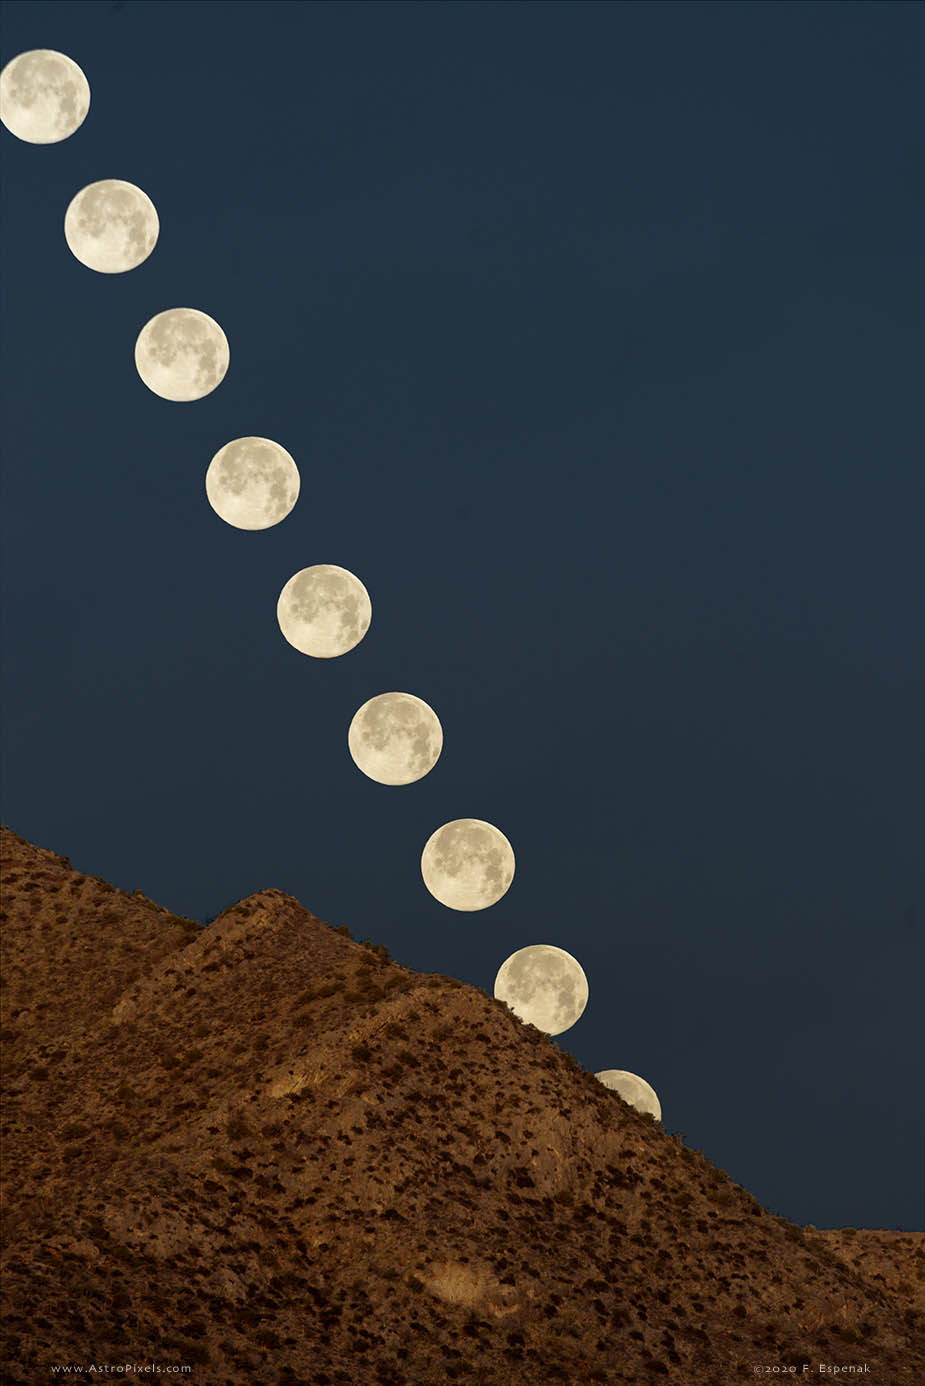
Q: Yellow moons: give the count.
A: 9